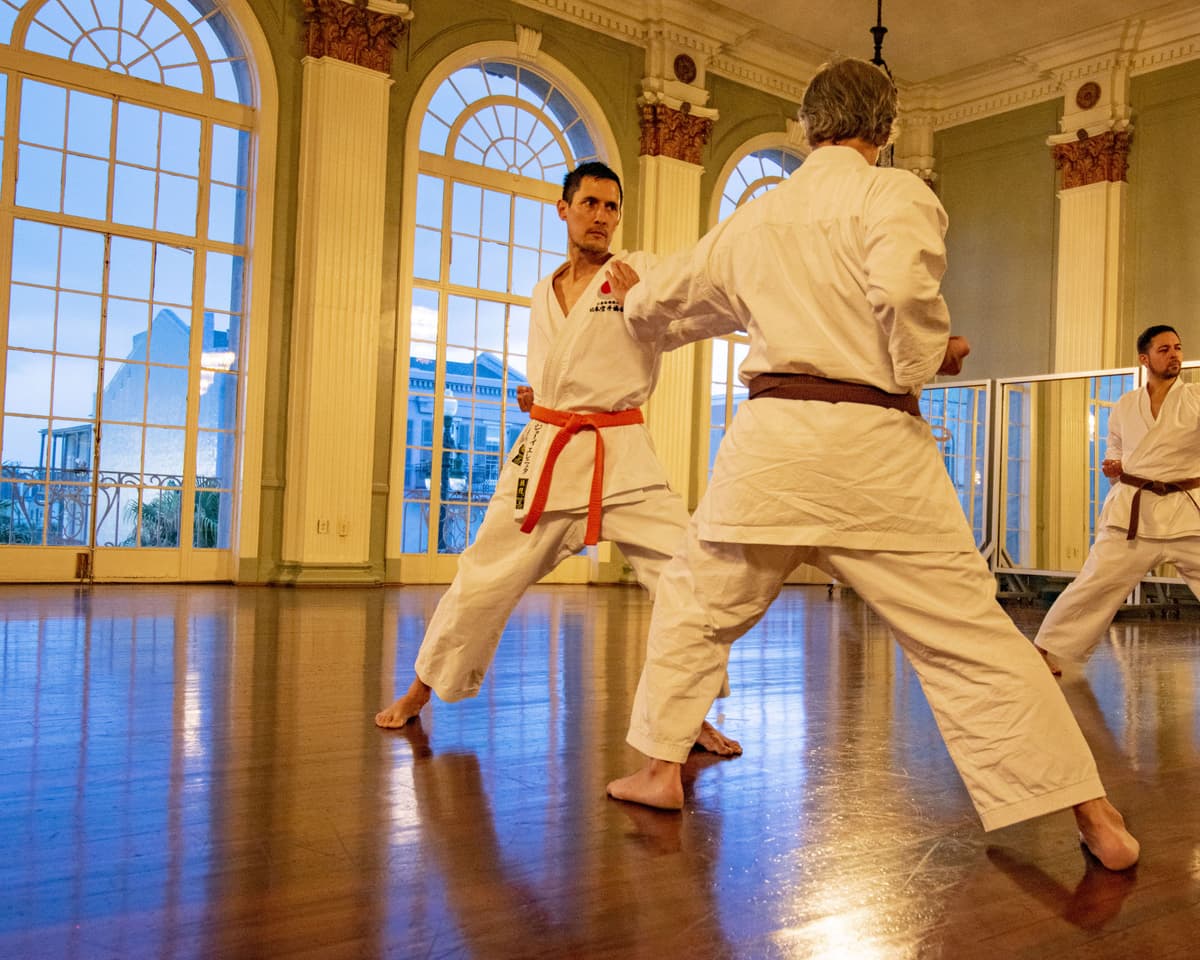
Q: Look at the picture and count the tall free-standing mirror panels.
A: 3